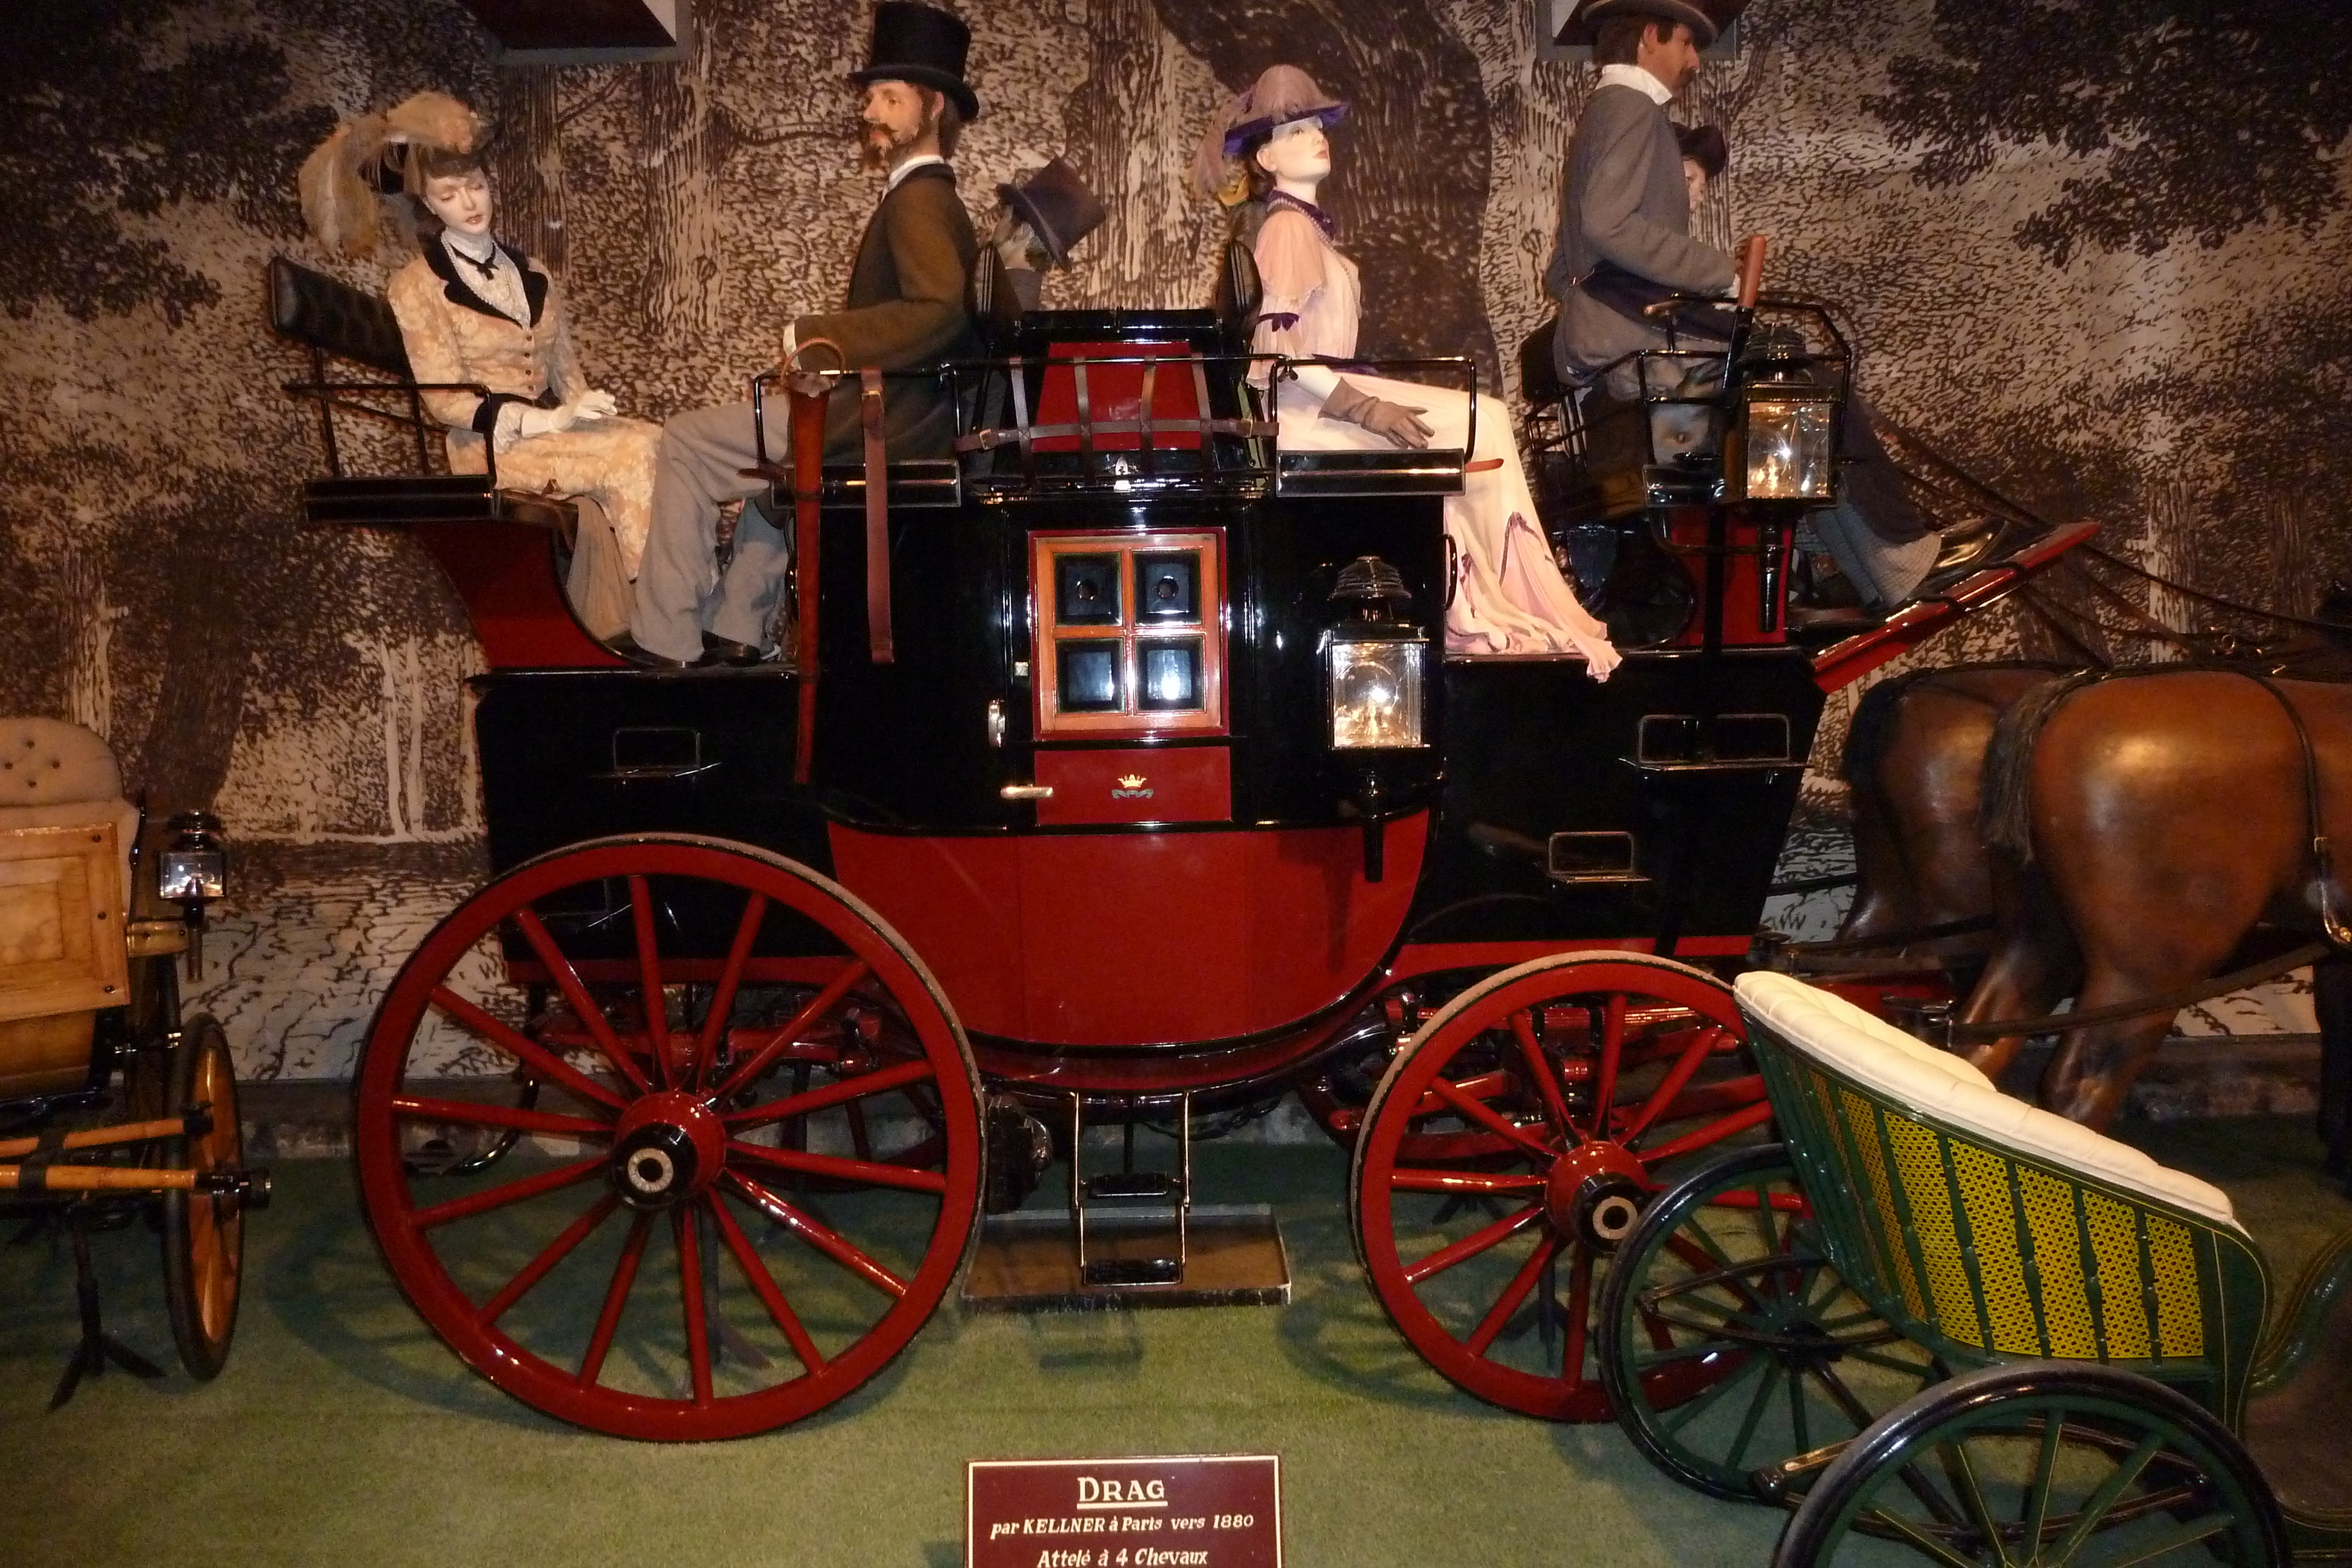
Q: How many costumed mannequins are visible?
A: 6